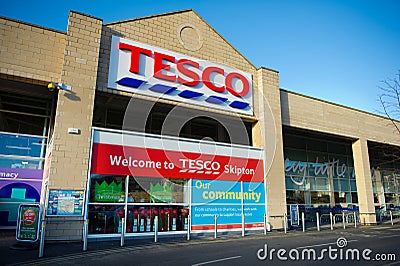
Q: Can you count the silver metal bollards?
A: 15